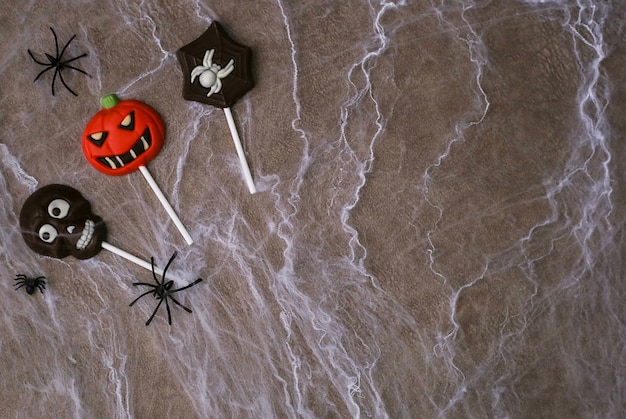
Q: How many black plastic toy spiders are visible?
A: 3